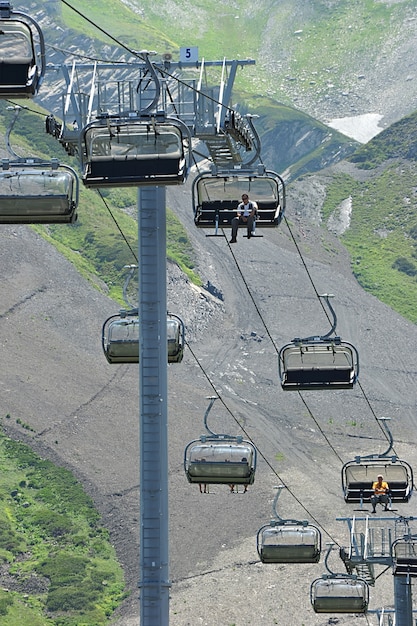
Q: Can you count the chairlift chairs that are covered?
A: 5